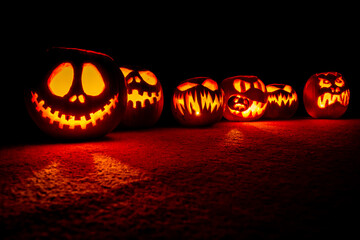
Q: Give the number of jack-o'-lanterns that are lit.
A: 6